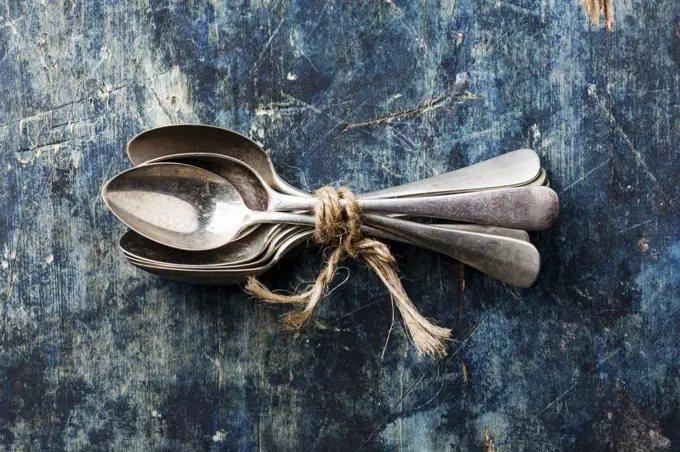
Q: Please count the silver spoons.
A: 6